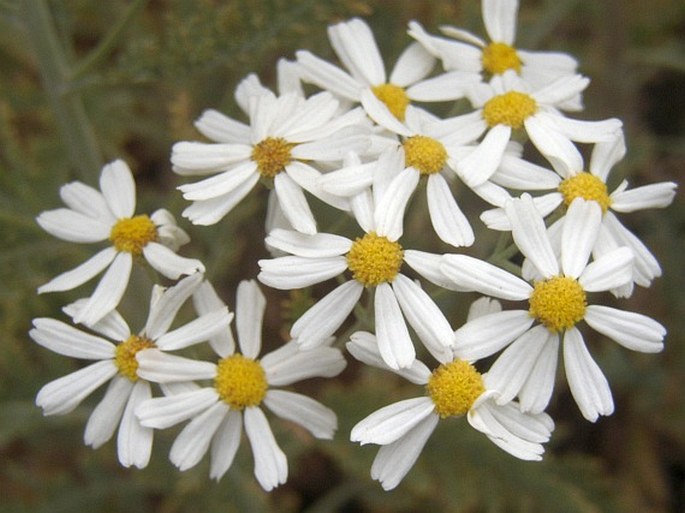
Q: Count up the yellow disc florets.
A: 12